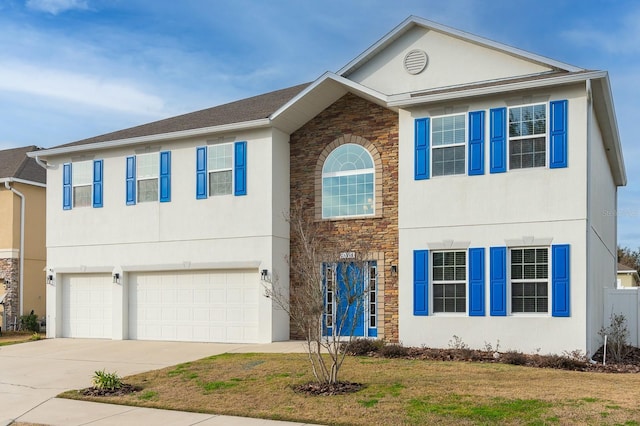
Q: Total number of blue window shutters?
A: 14